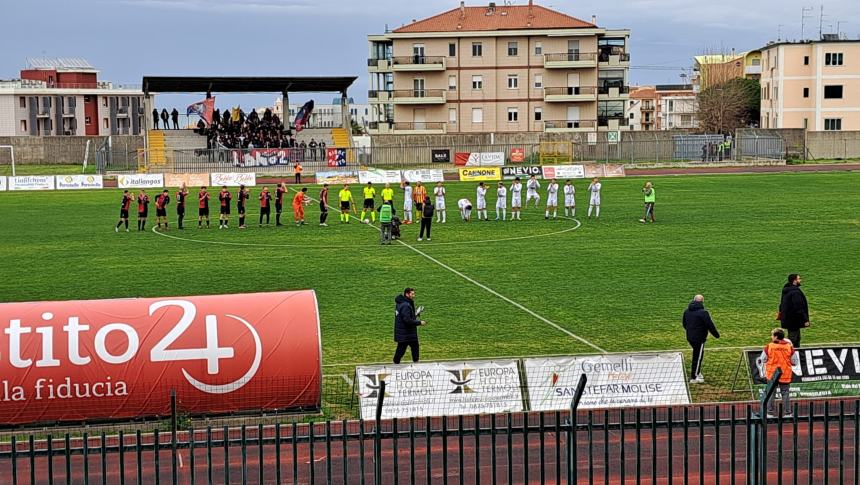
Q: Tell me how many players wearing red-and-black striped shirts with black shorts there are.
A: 10